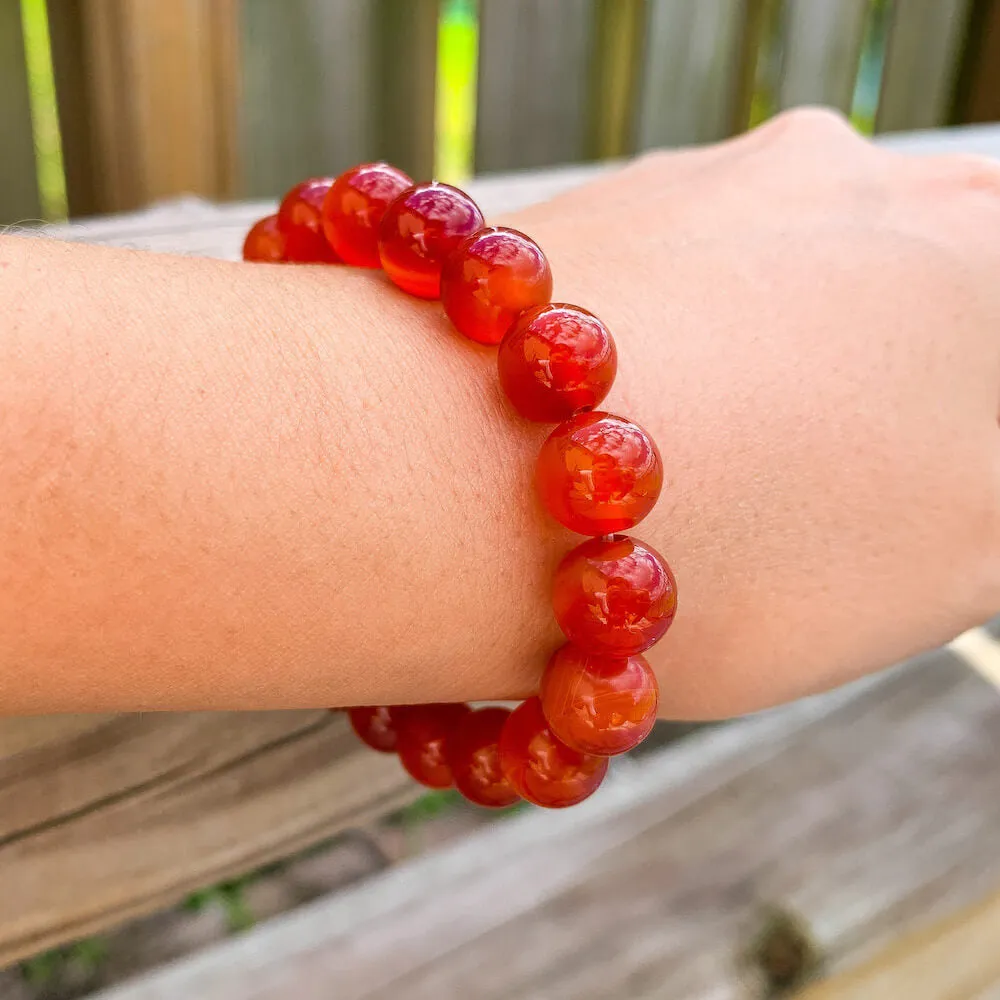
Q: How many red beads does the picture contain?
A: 13